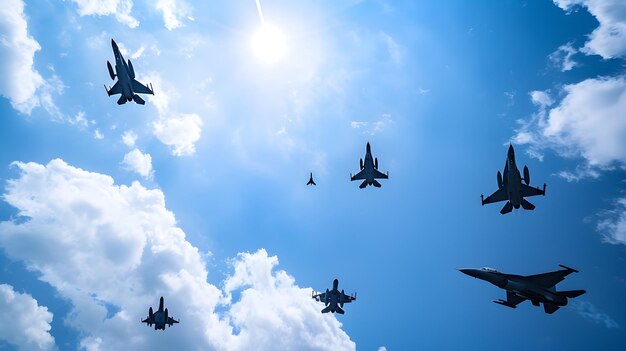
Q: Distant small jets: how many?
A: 1